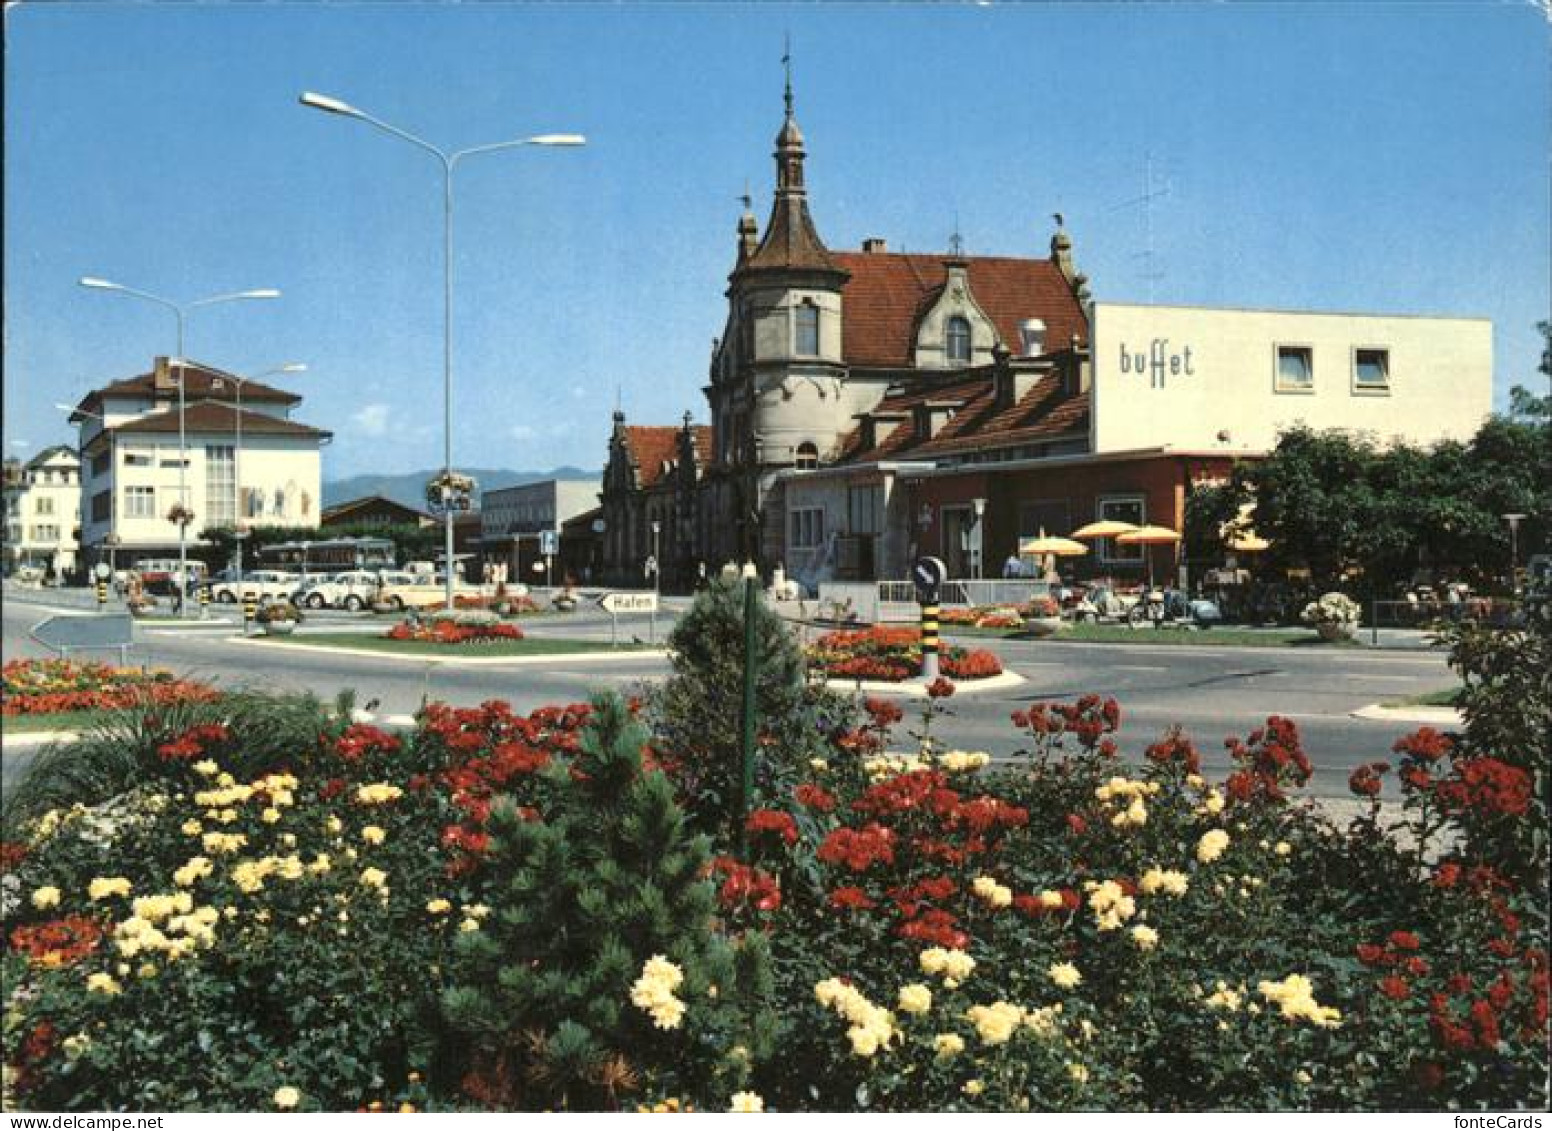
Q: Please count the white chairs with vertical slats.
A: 0